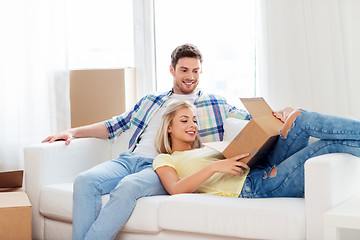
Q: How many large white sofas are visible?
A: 1